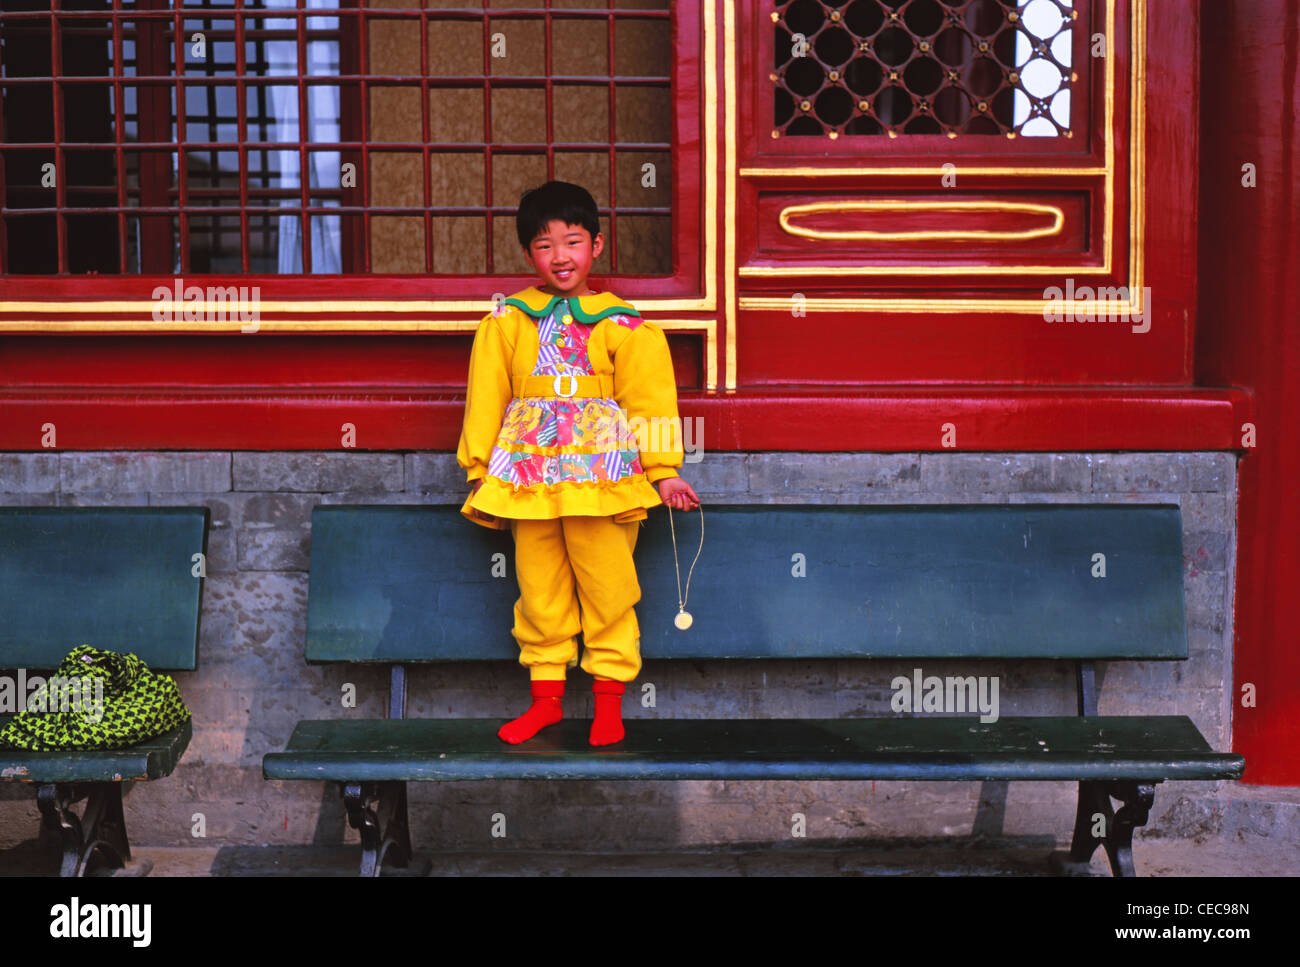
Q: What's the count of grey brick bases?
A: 1